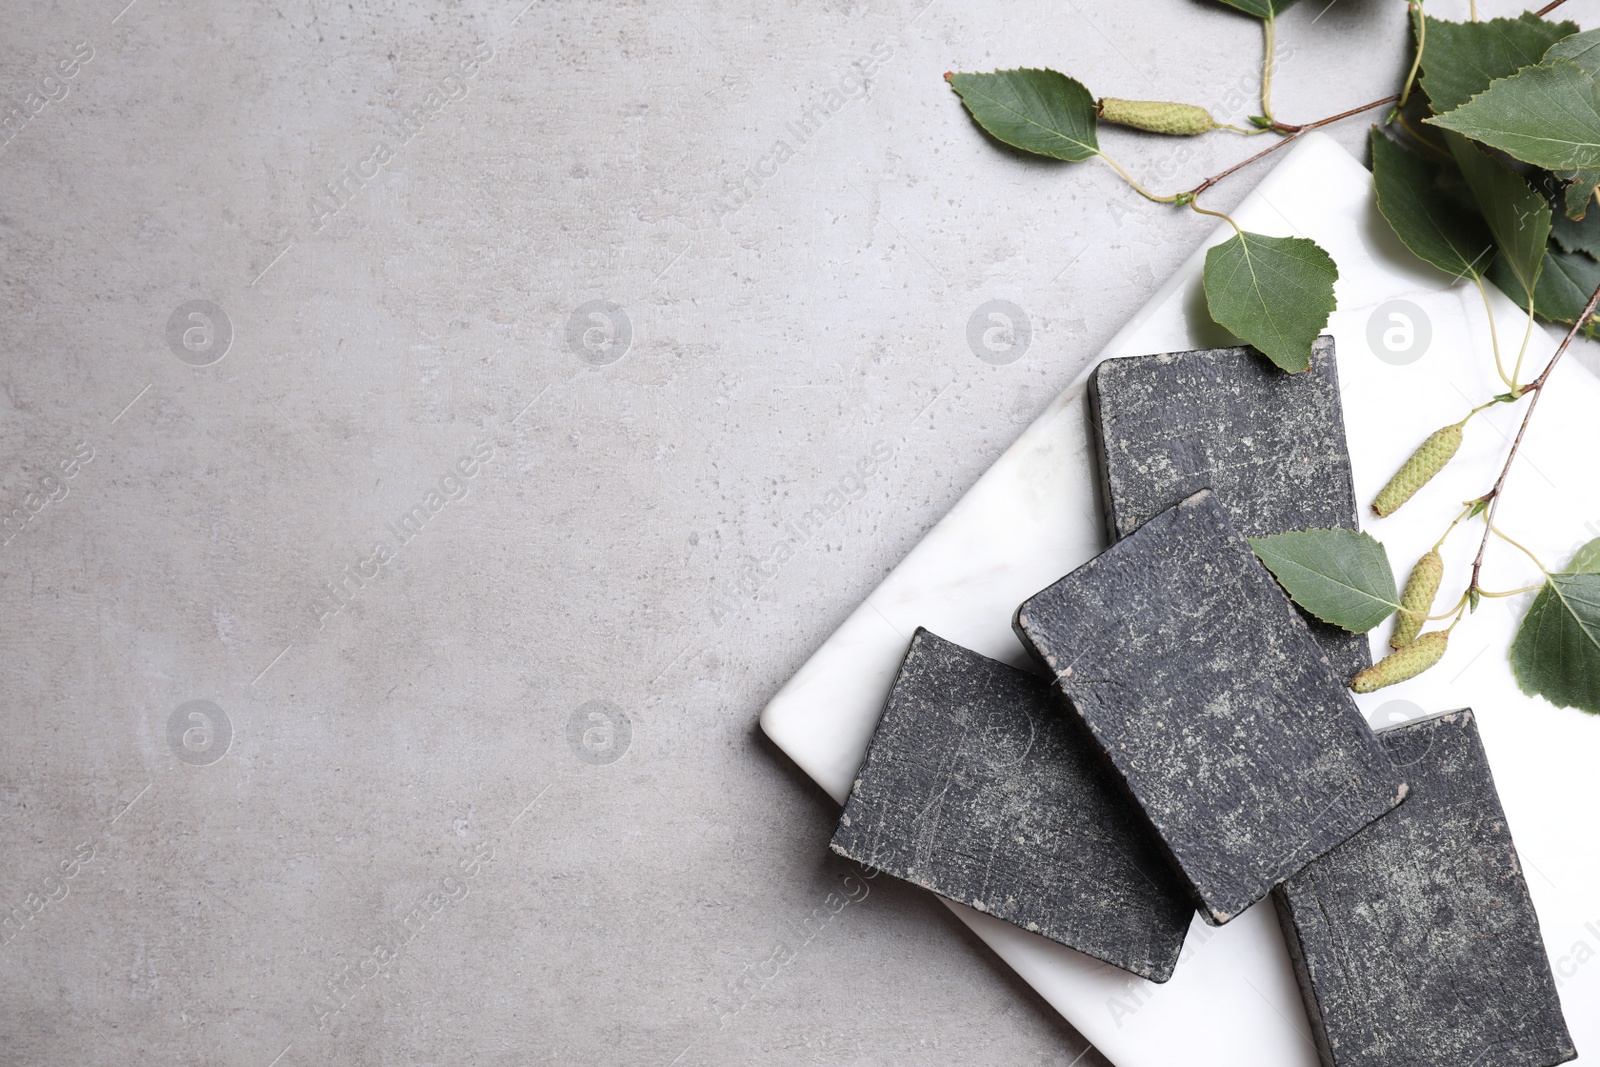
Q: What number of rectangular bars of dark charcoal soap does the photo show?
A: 4